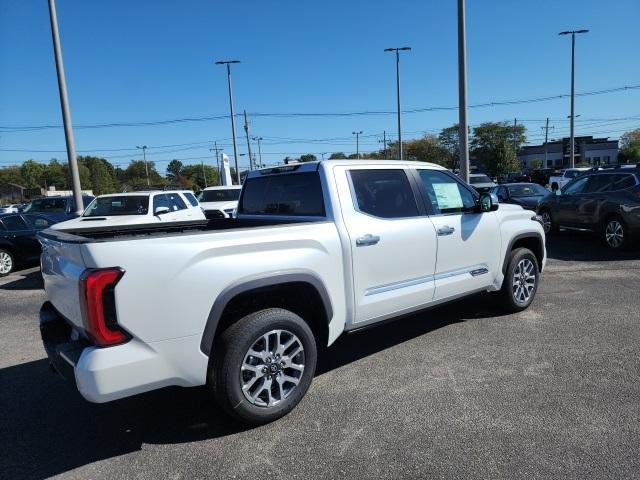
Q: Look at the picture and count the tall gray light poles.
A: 5